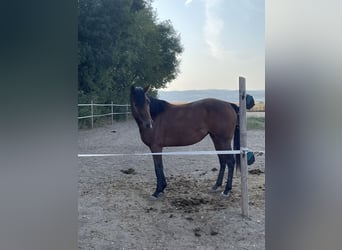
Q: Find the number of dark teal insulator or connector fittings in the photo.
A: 2